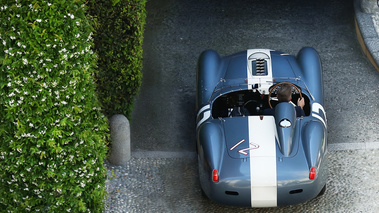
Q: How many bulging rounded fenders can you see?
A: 4